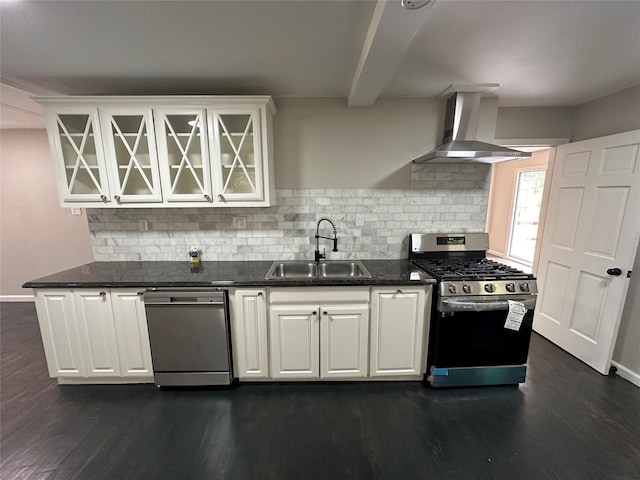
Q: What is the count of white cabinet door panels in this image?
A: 11